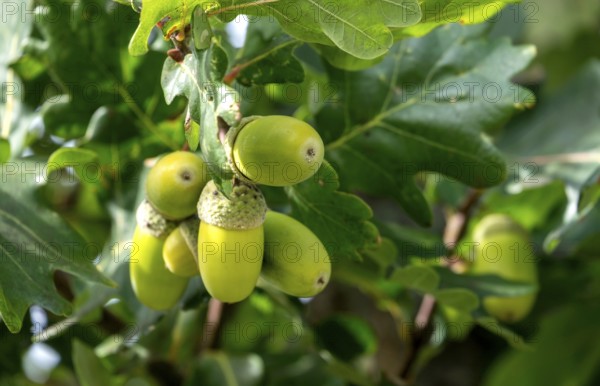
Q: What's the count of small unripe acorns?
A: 7